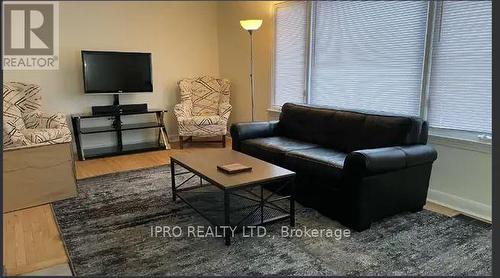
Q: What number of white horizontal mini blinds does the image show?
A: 3